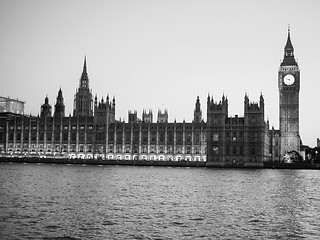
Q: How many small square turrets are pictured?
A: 3